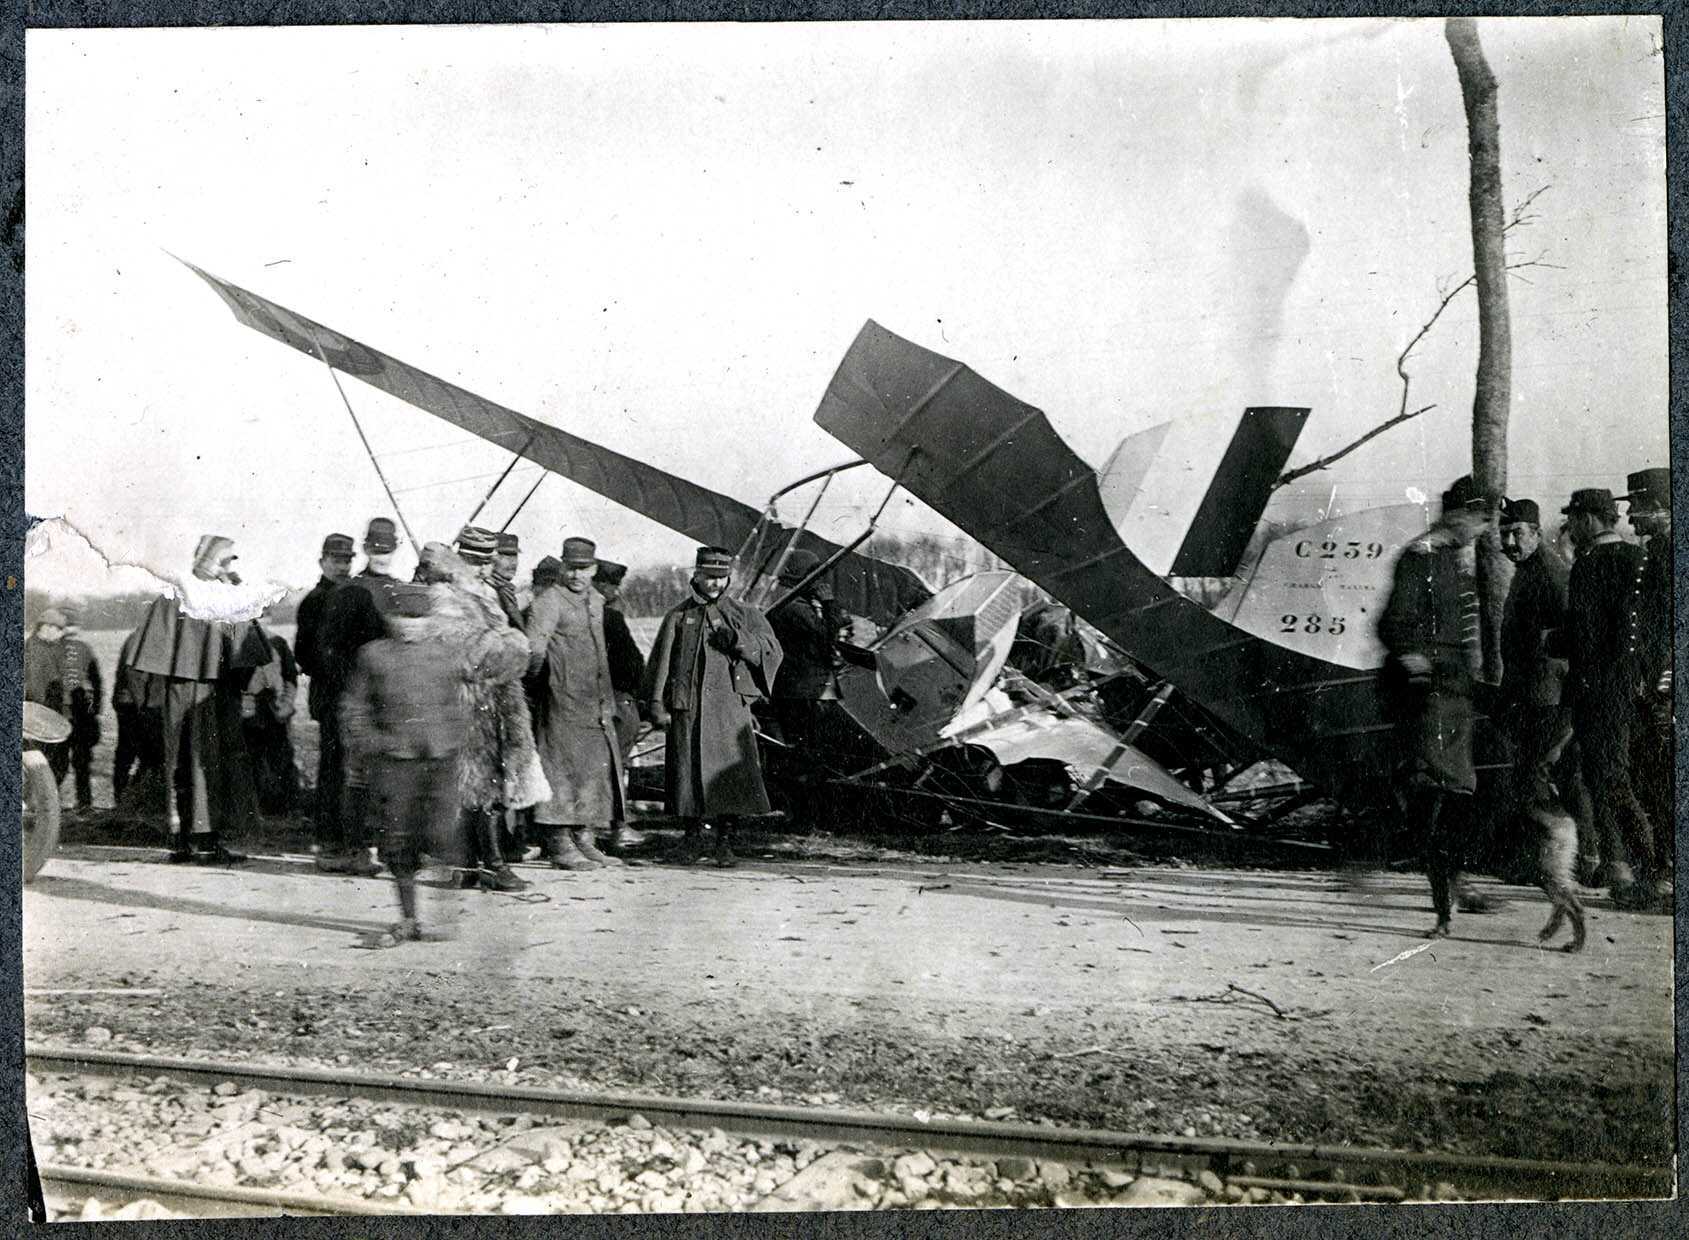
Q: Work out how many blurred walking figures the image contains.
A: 2